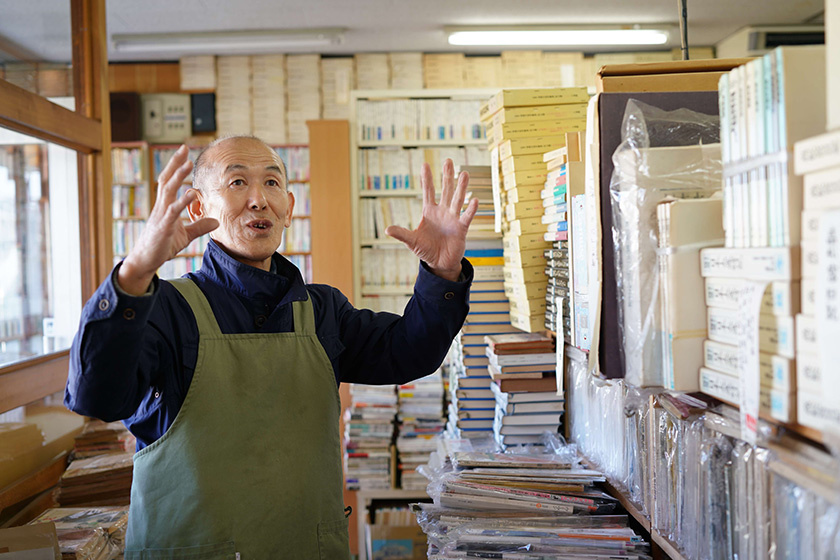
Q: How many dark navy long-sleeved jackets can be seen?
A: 1